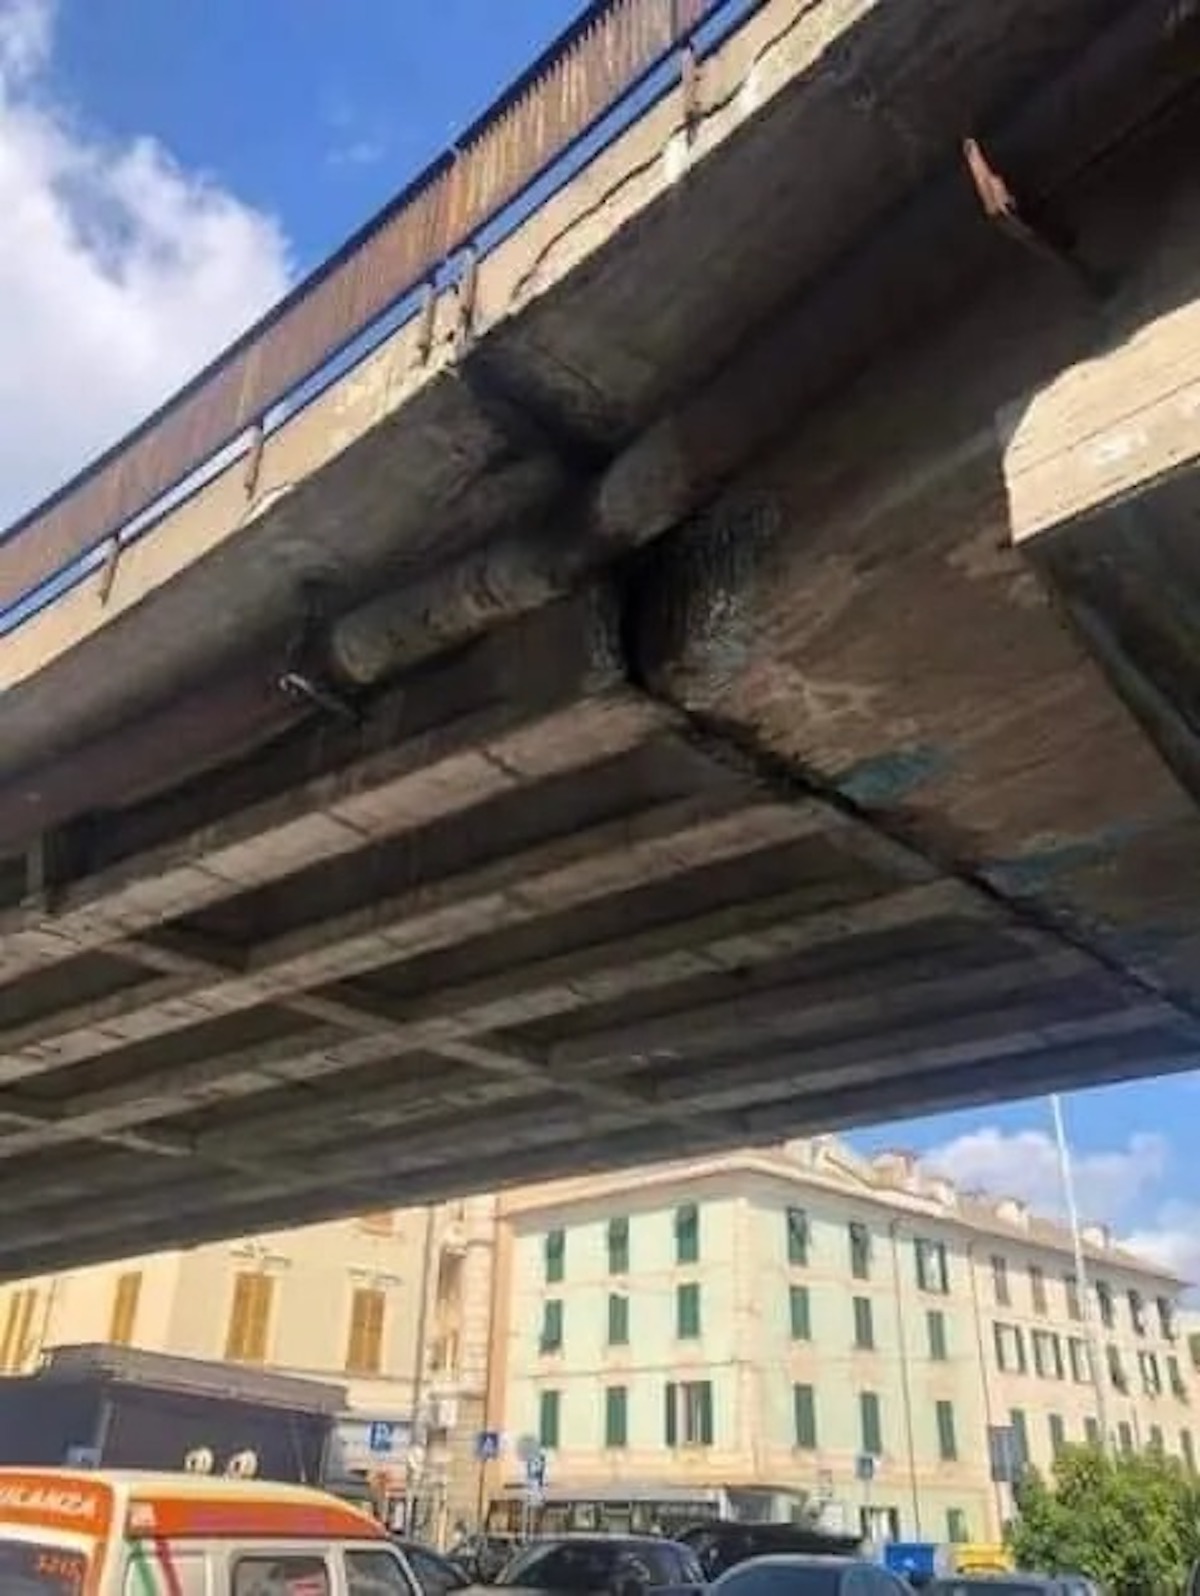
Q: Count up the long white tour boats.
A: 0